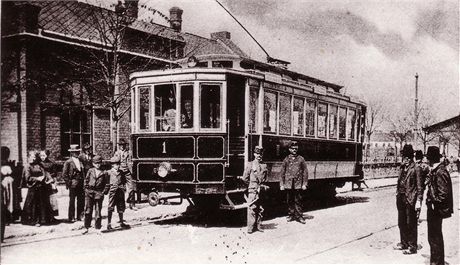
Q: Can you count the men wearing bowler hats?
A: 3